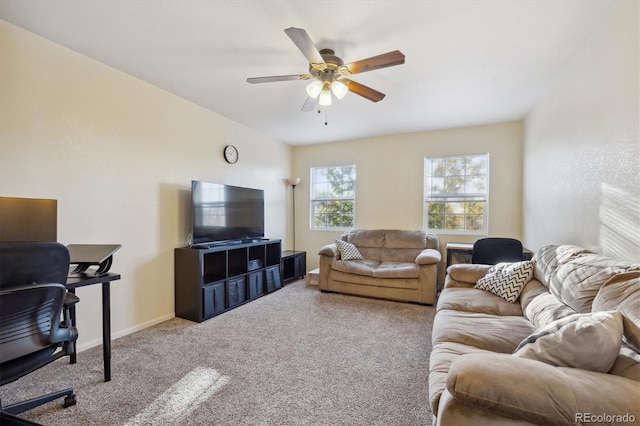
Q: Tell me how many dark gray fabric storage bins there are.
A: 4